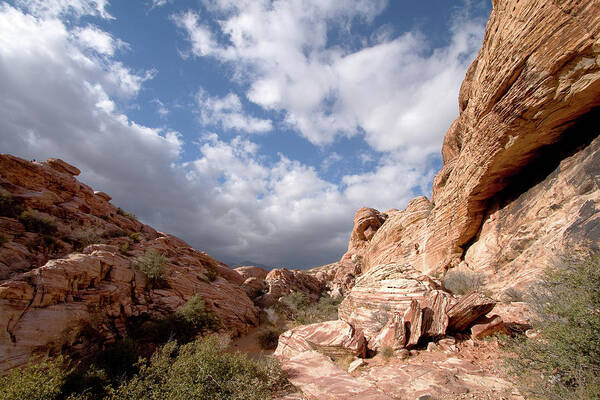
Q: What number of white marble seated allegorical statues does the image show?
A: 0